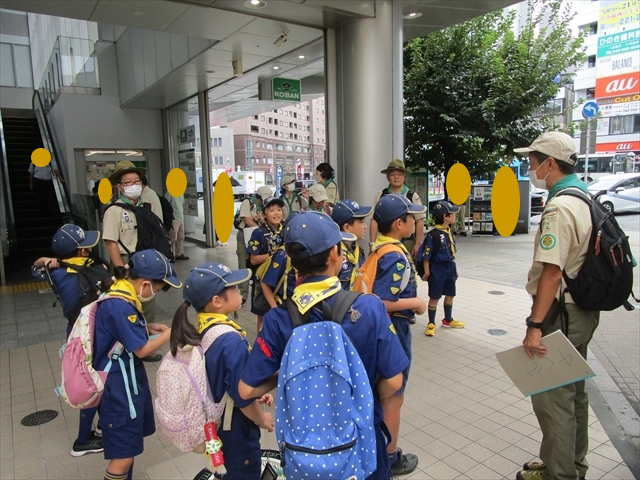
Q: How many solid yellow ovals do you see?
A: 6